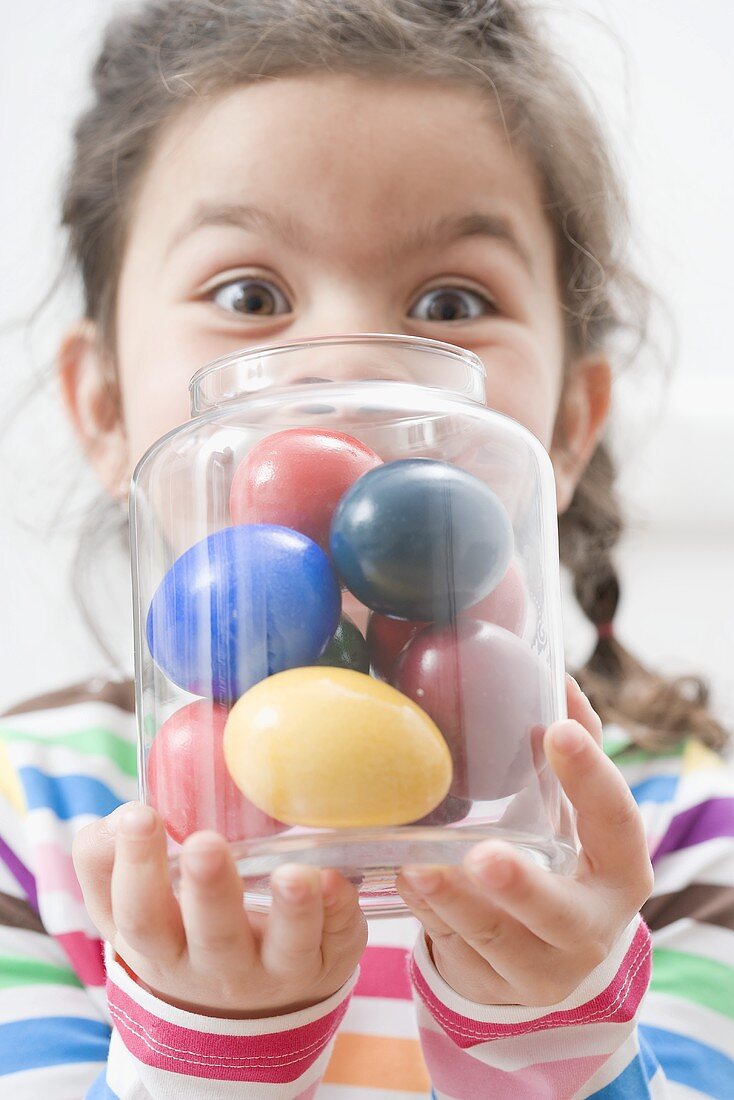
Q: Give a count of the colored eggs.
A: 9